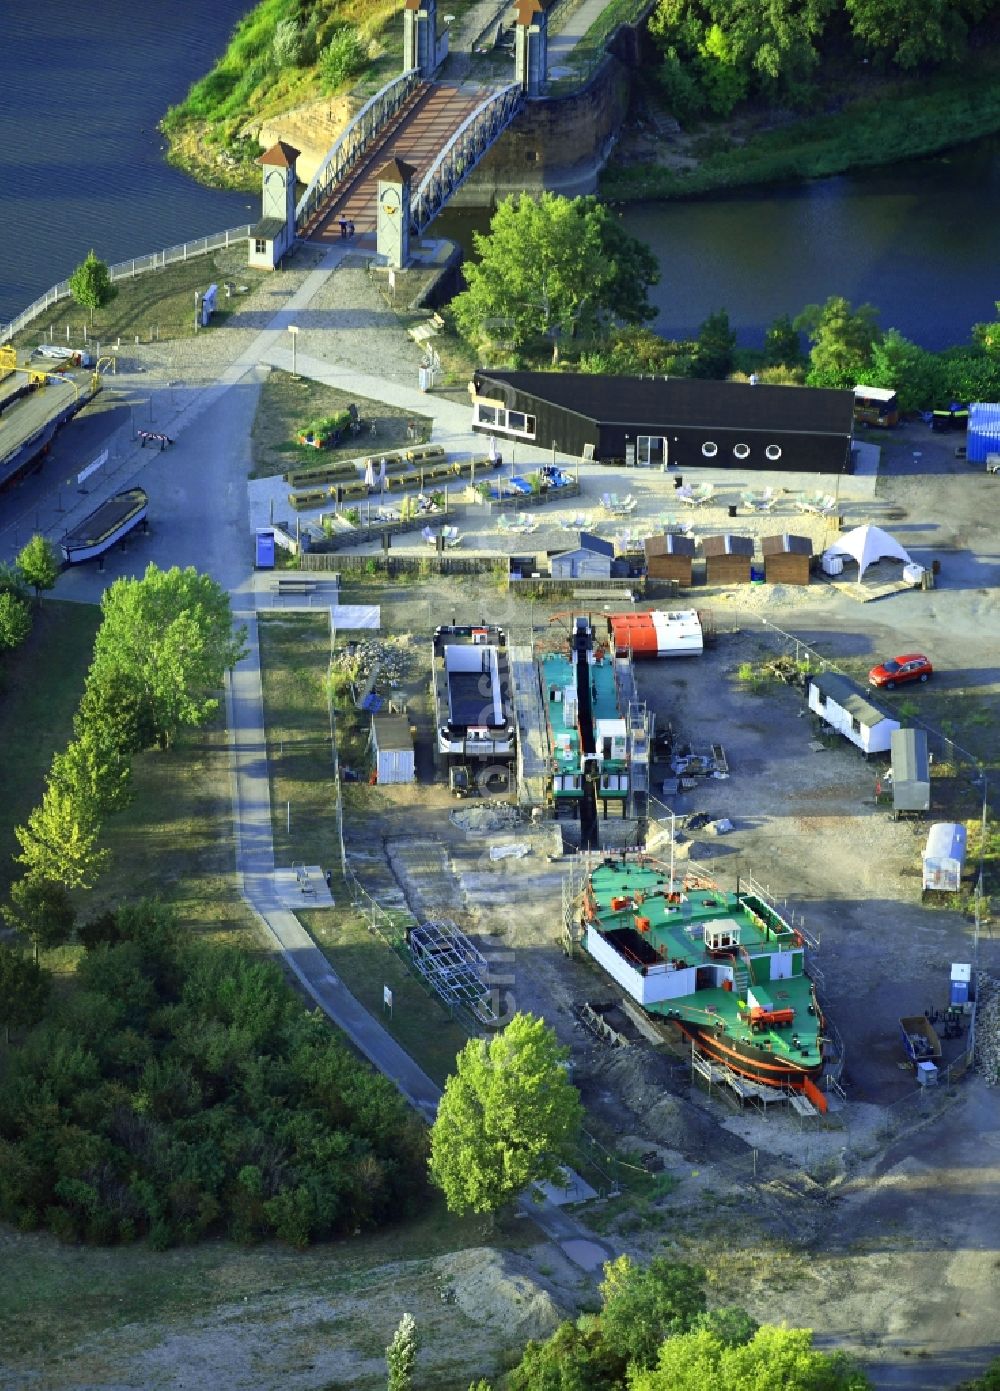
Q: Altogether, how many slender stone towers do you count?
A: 4